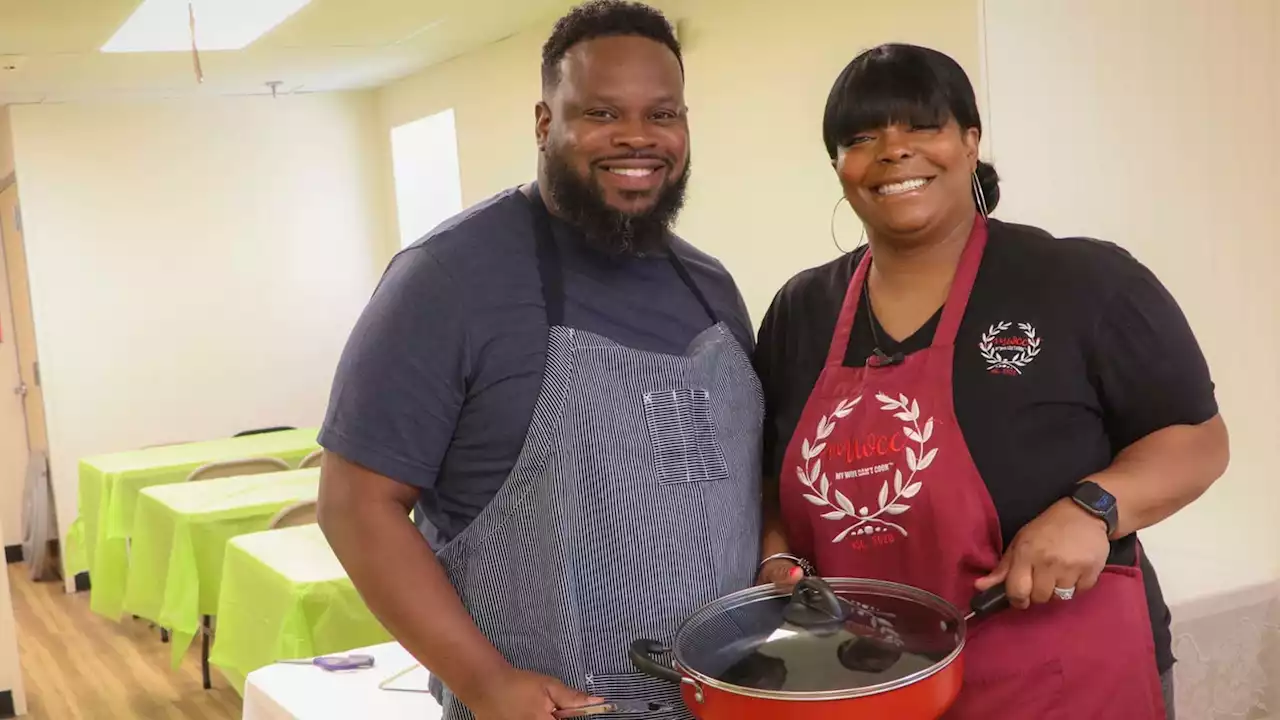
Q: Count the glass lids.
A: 1